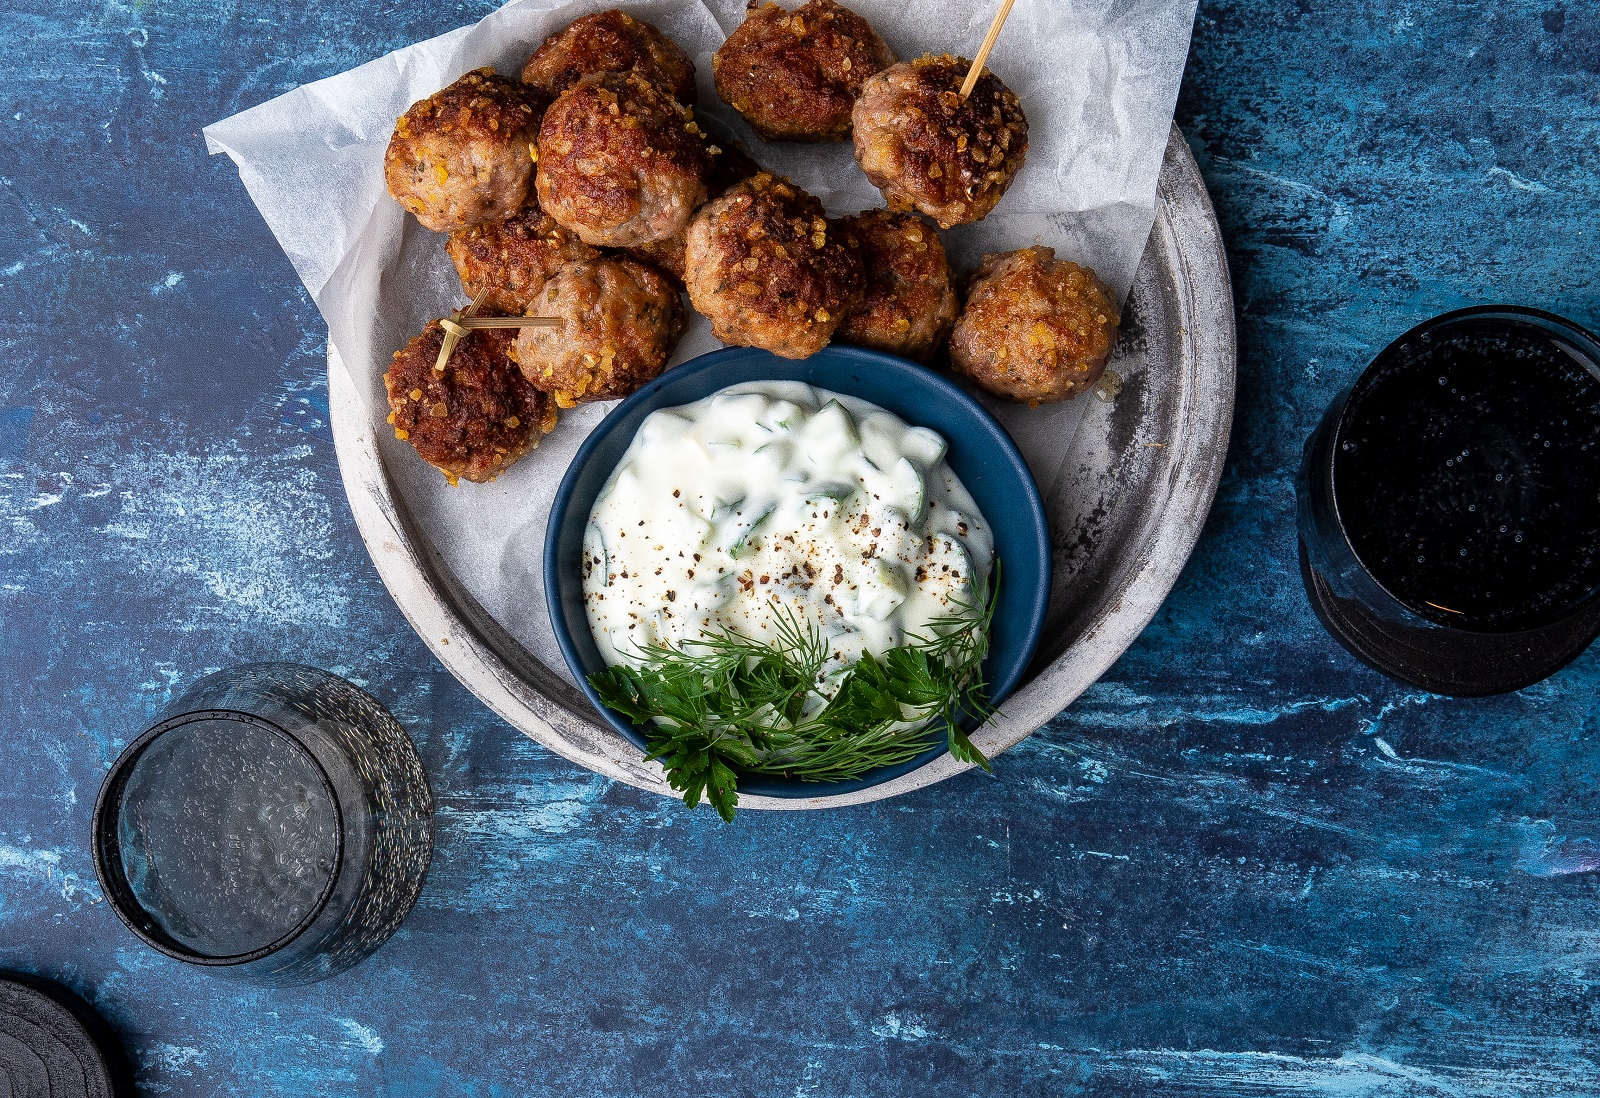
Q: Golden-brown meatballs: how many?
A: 12